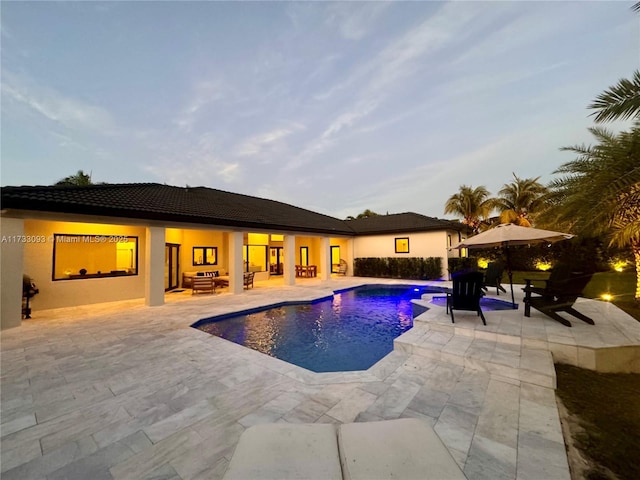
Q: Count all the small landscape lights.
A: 4